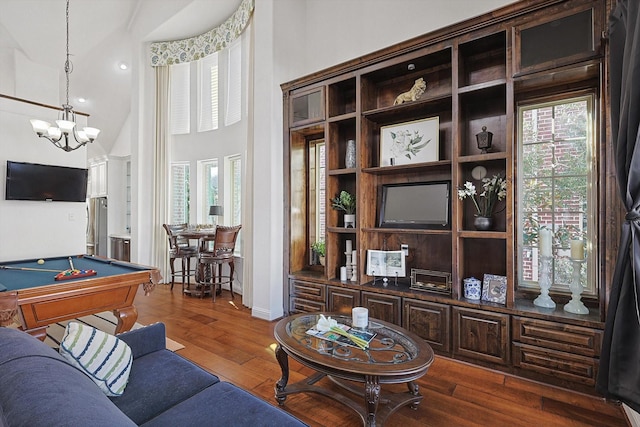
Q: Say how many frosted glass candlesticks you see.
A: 2